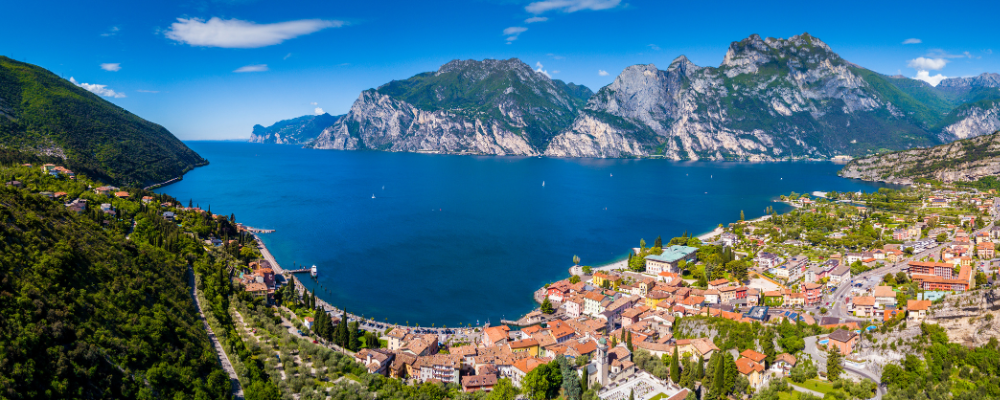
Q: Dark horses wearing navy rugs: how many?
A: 0